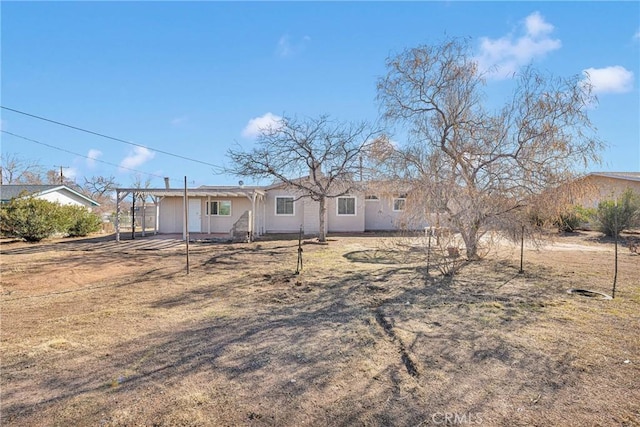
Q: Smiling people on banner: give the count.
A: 0